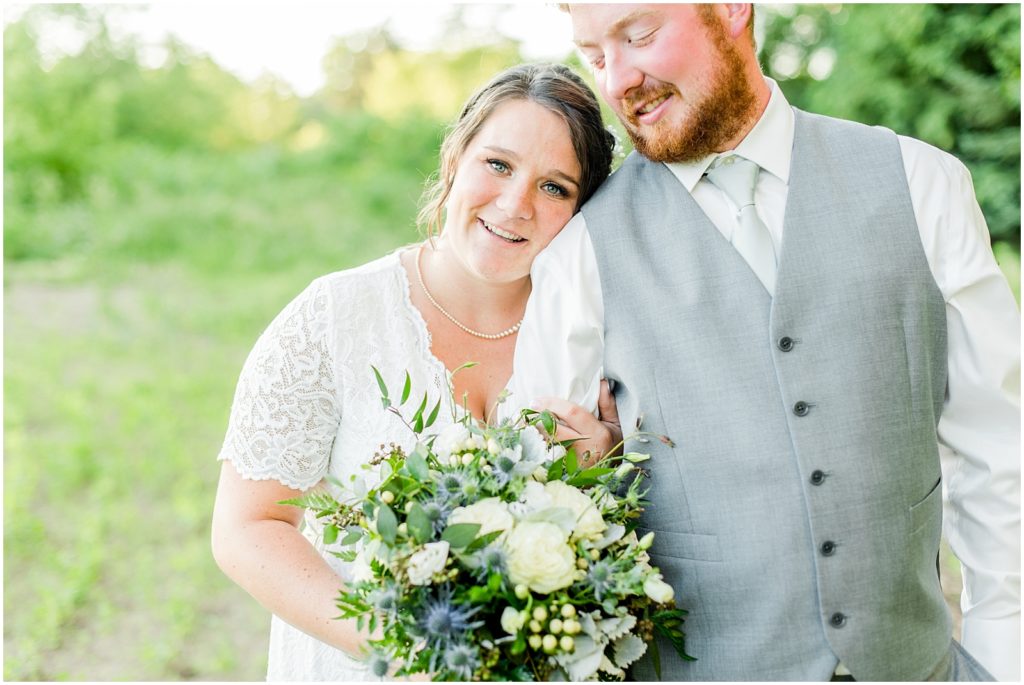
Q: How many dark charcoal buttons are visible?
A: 5